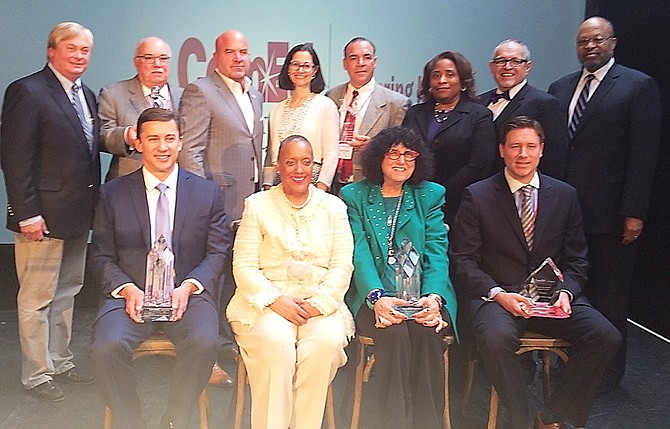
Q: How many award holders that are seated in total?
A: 3